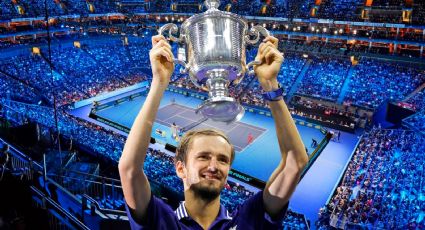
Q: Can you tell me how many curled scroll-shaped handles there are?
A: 2